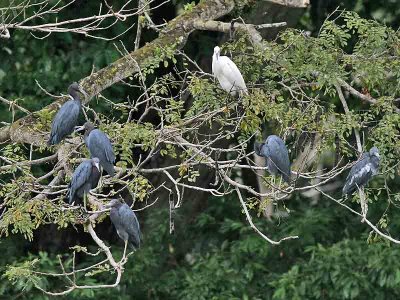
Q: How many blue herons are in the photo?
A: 6